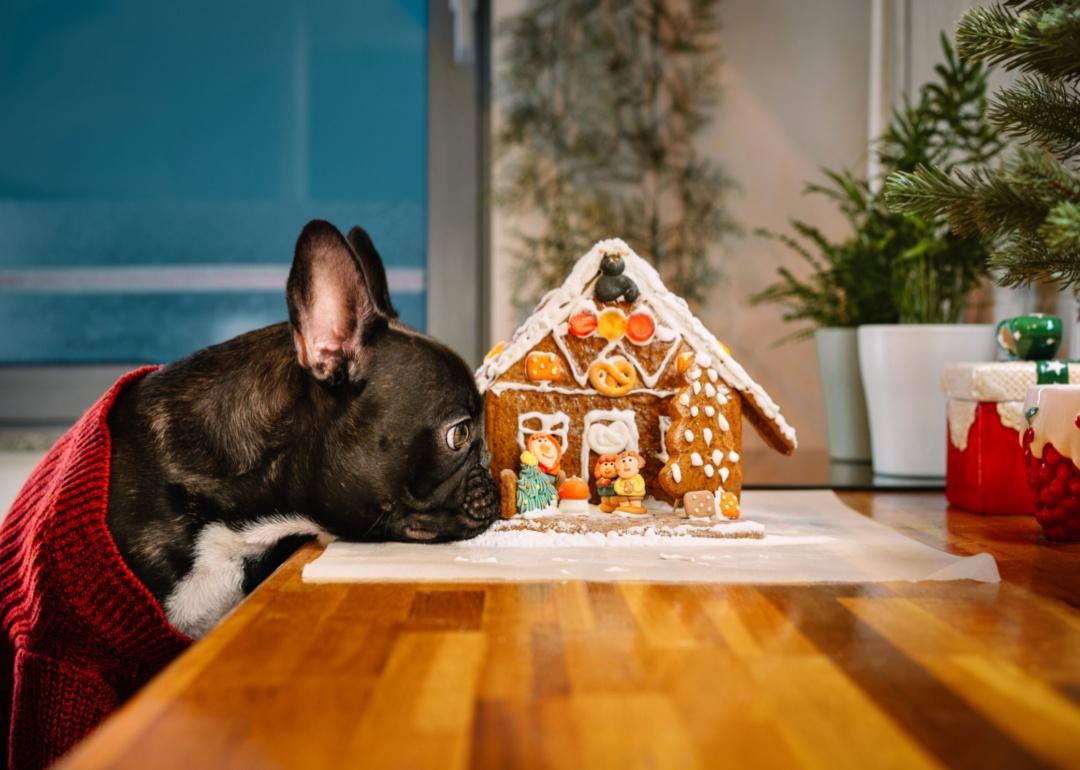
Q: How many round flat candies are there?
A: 3